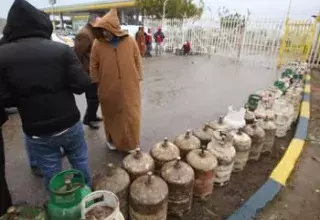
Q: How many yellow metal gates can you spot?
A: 1